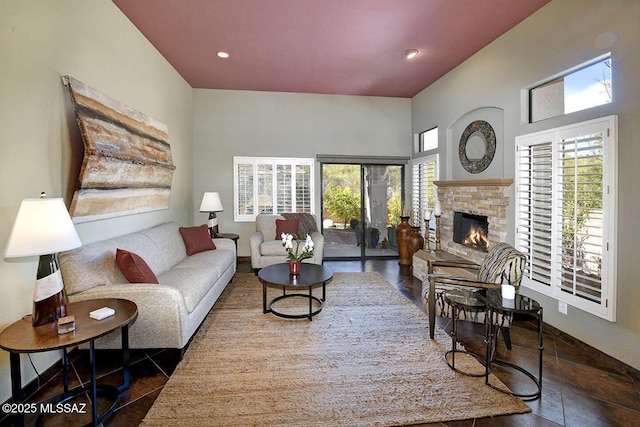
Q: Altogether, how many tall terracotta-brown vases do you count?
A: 2